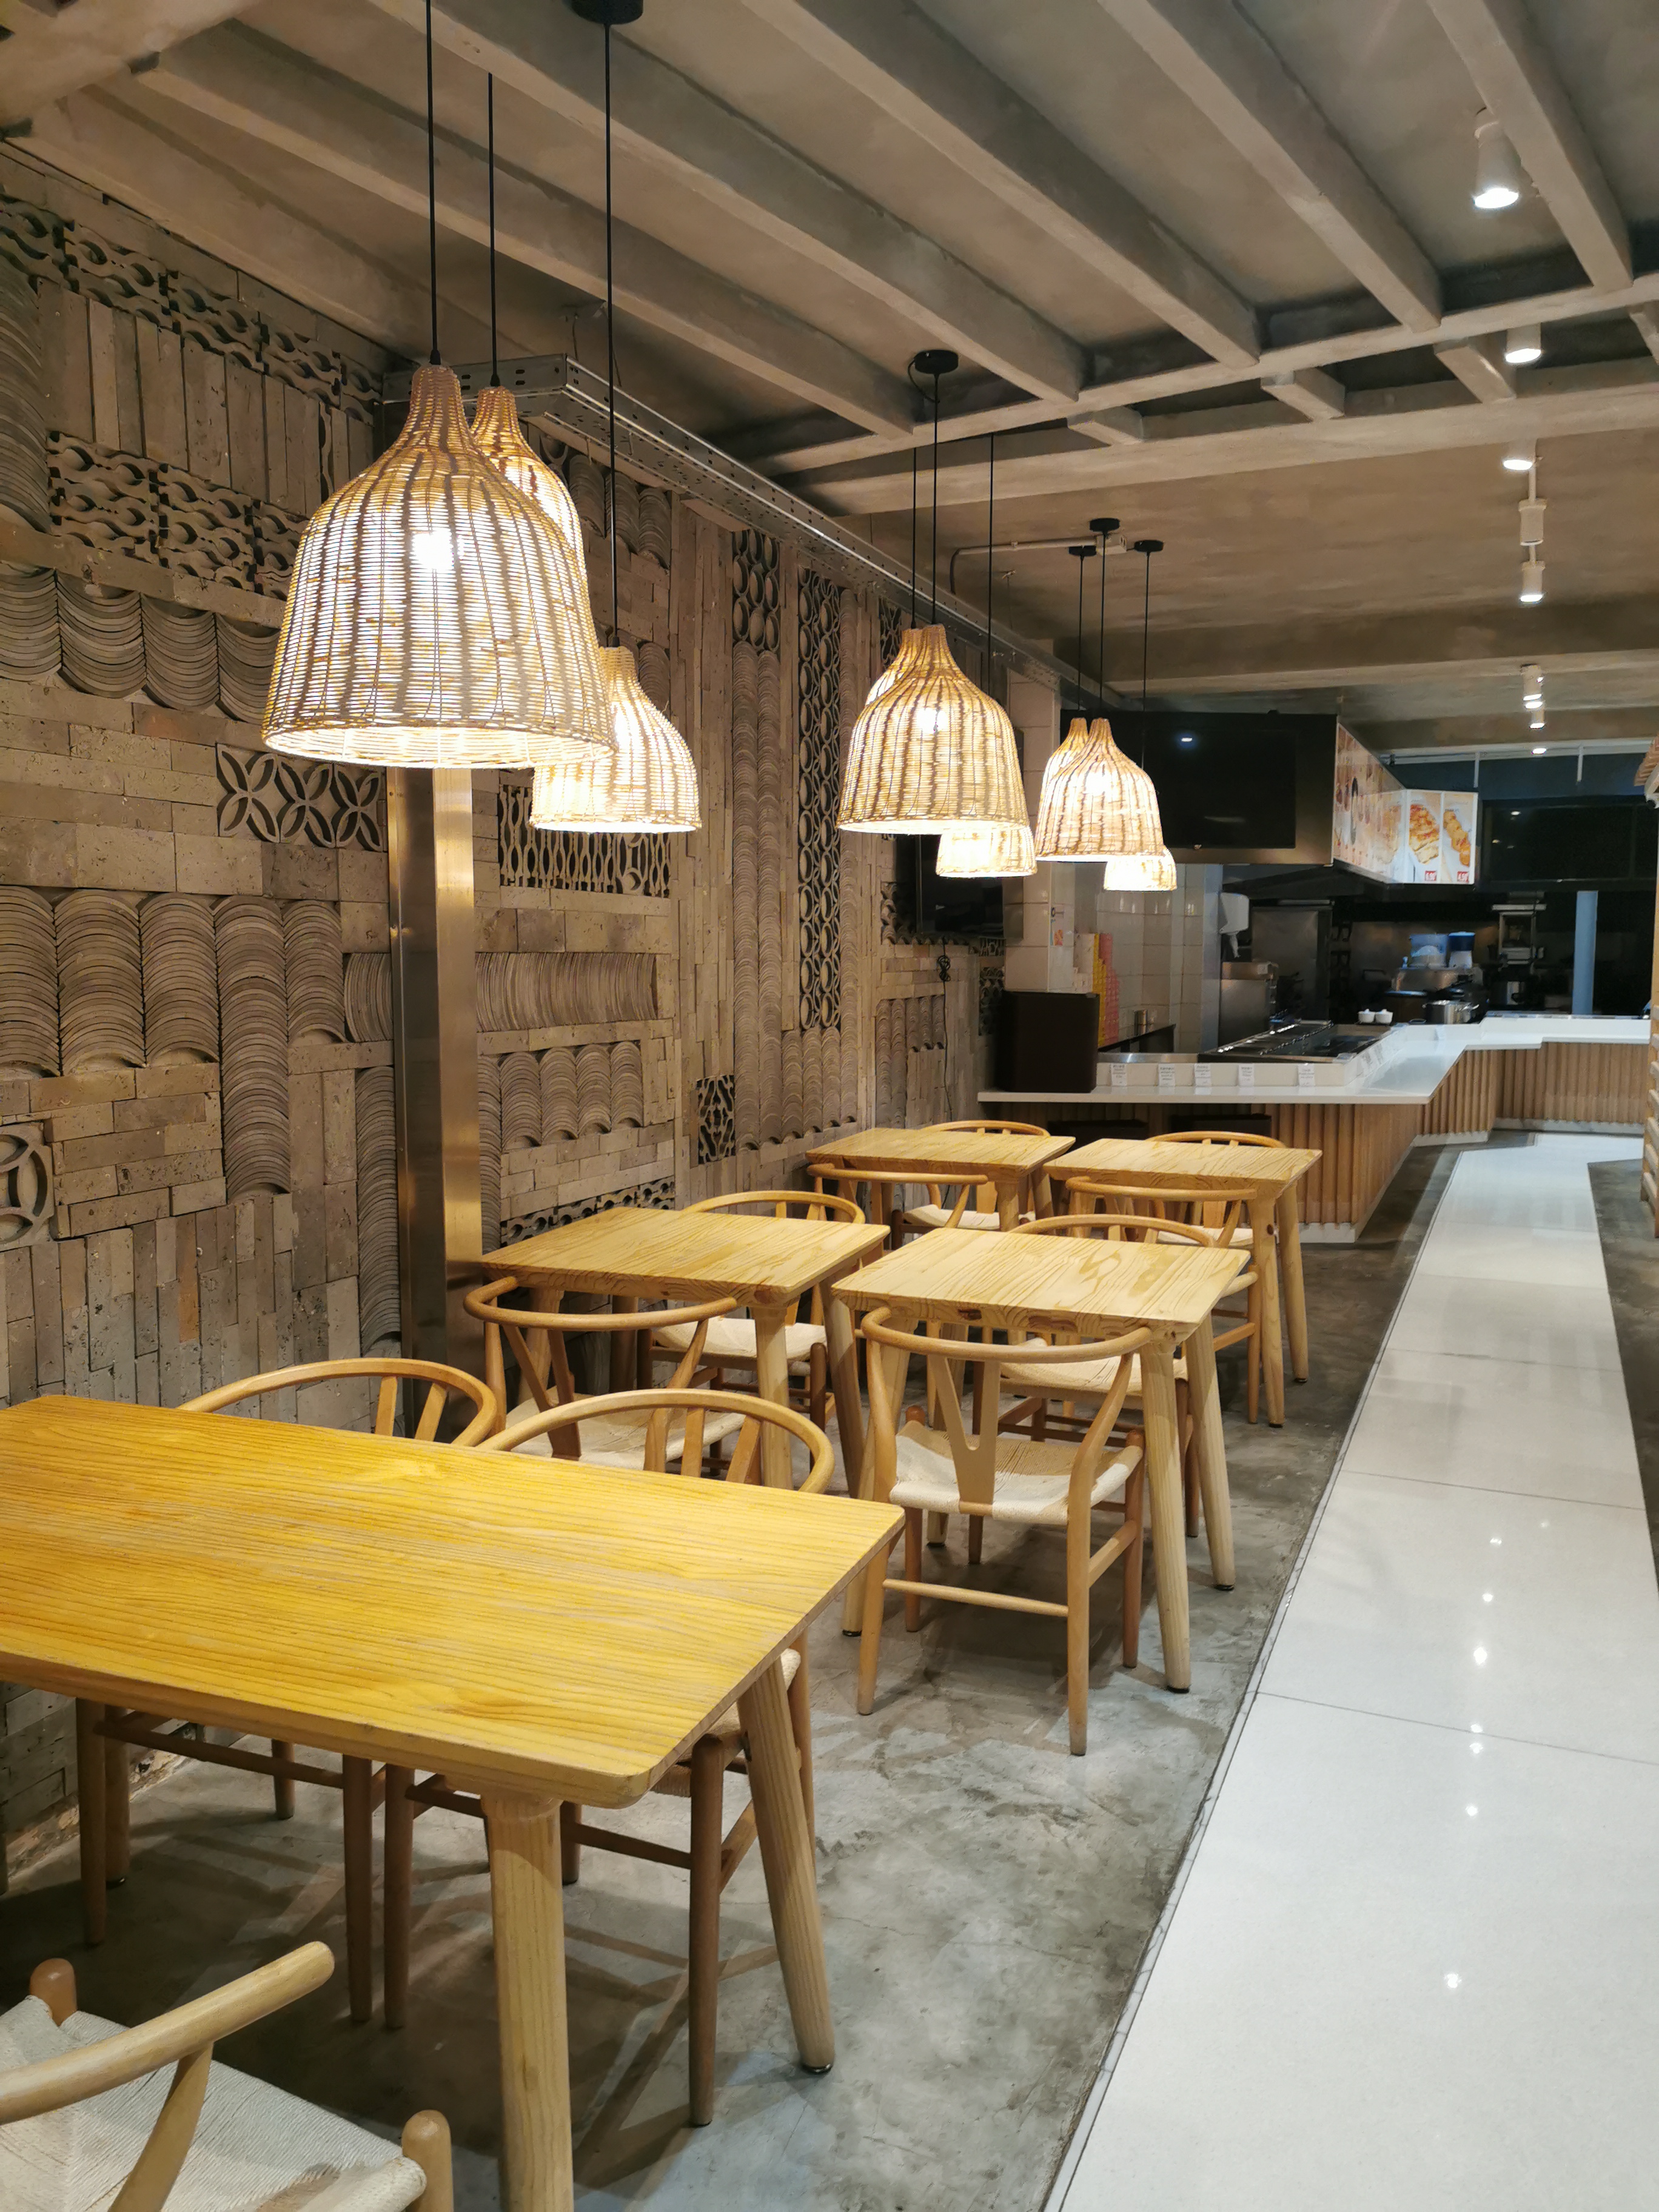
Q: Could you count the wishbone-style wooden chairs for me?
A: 11